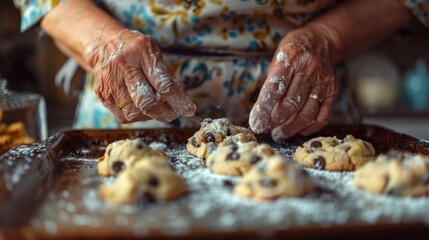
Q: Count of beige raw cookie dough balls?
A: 7